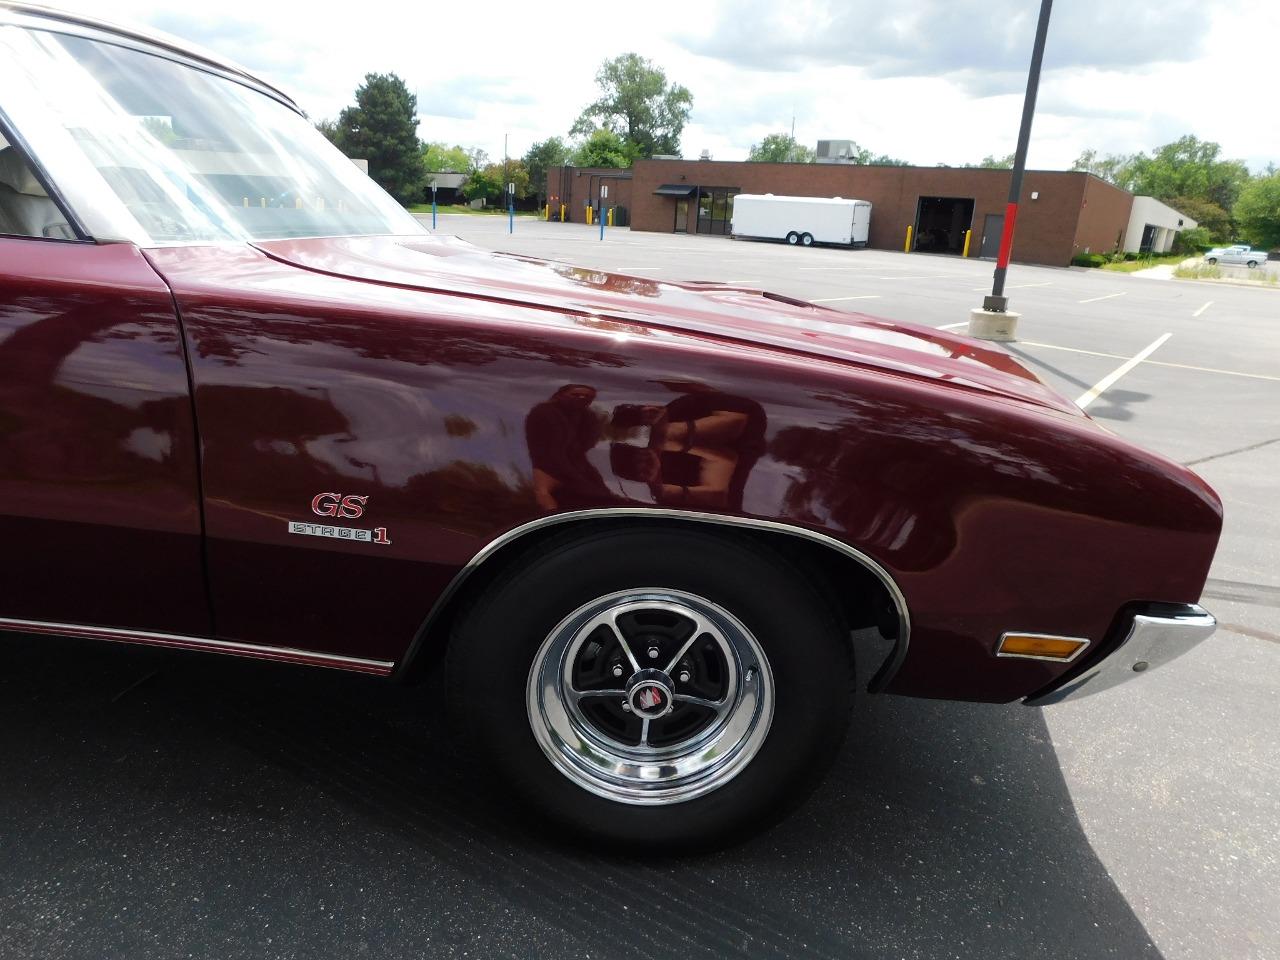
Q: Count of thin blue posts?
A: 3